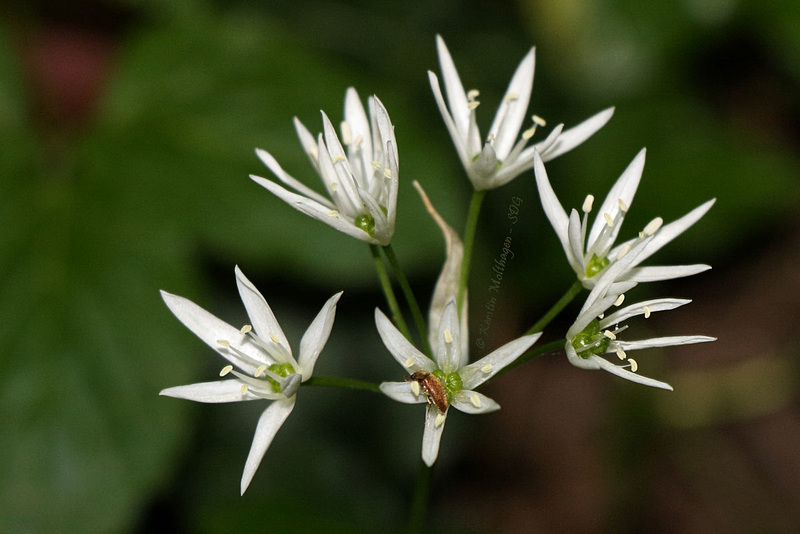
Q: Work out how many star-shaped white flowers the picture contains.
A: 6